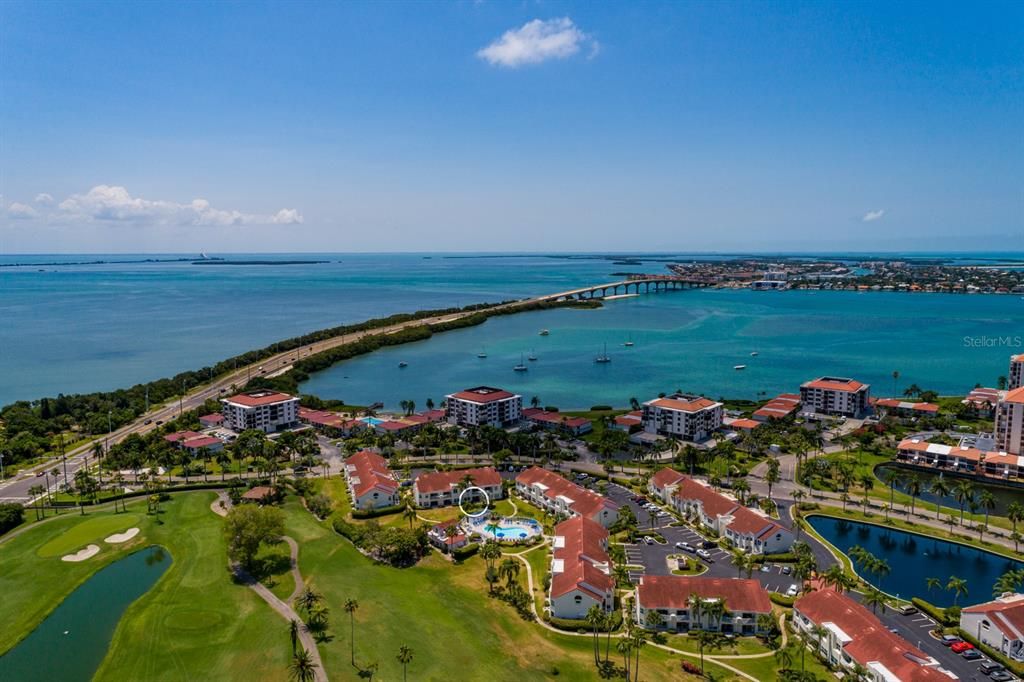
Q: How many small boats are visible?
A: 9